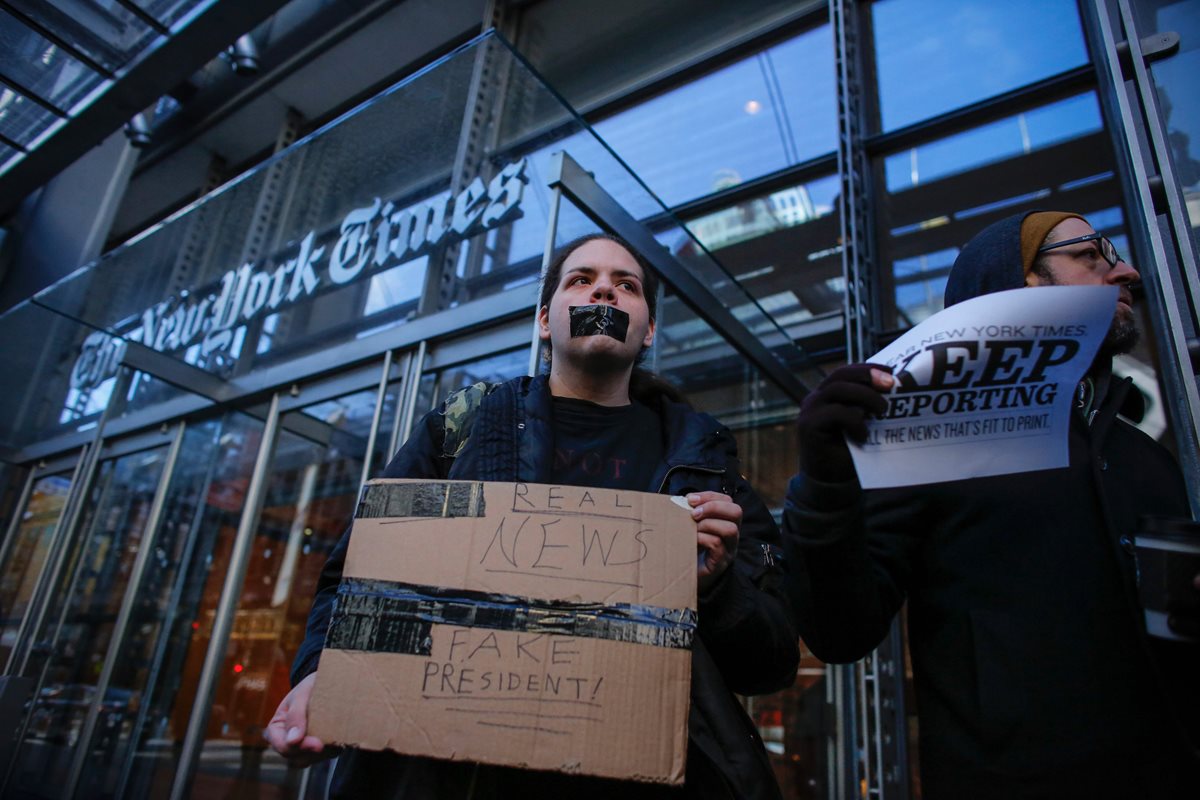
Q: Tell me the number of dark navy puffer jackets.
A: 1